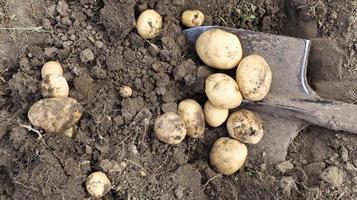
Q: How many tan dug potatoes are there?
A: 15